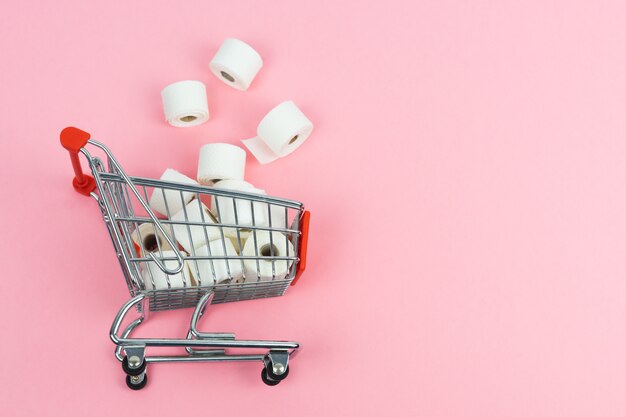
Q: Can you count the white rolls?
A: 11